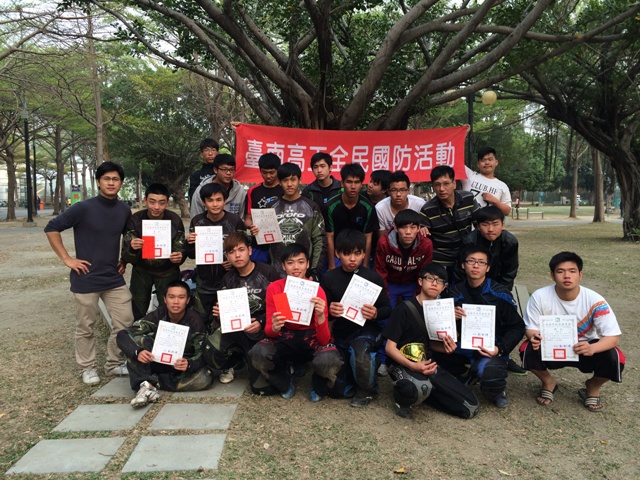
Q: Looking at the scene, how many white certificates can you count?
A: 10